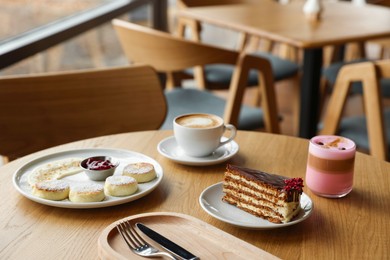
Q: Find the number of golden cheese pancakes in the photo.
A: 4